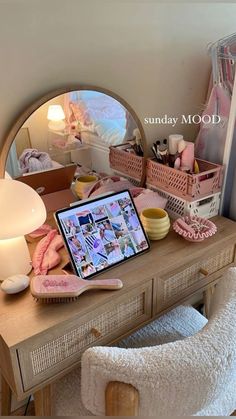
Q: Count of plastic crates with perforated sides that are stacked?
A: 2